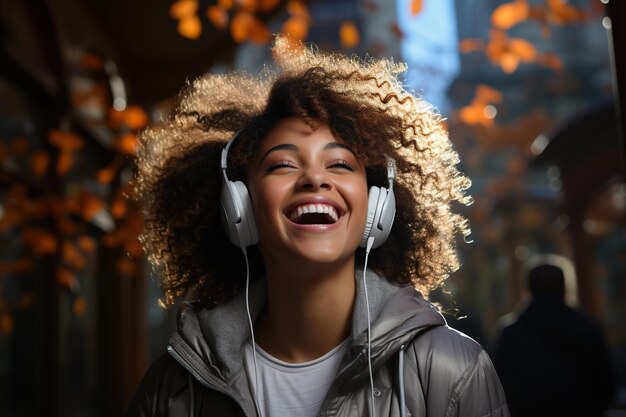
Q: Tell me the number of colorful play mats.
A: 0